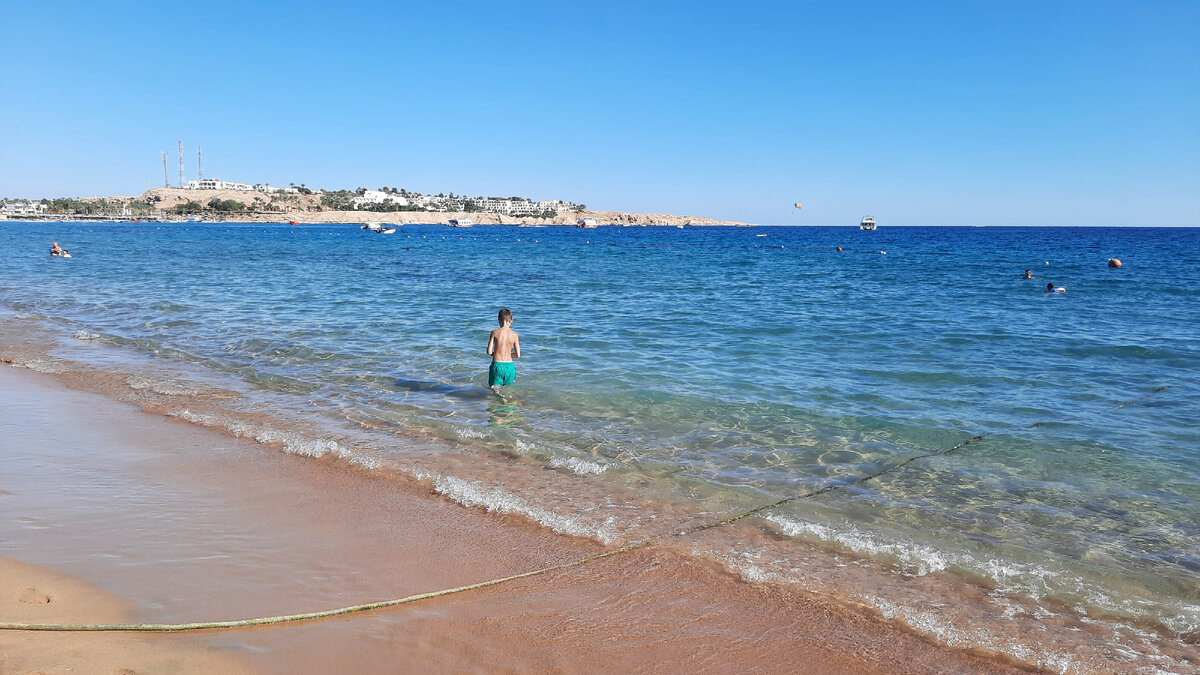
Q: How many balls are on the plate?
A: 0